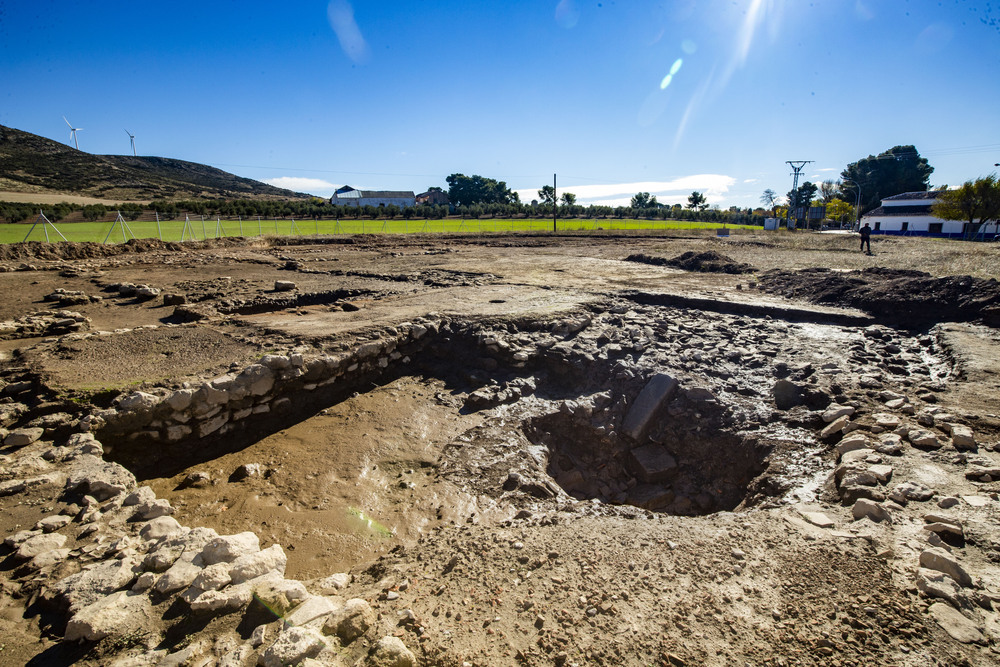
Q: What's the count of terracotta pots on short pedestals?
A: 0